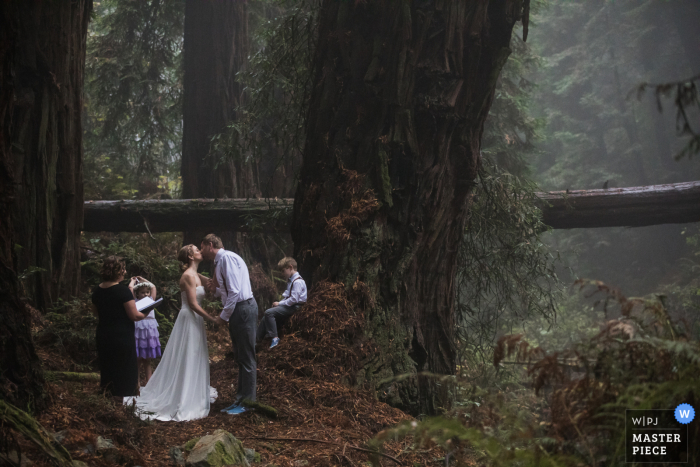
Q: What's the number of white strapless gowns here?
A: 1